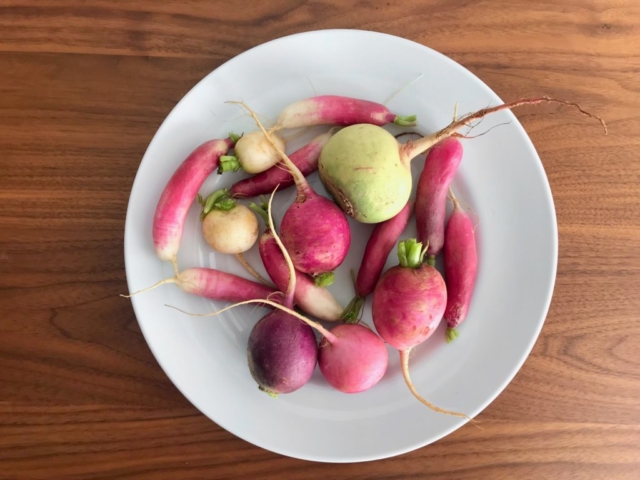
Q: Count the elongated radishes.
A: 8